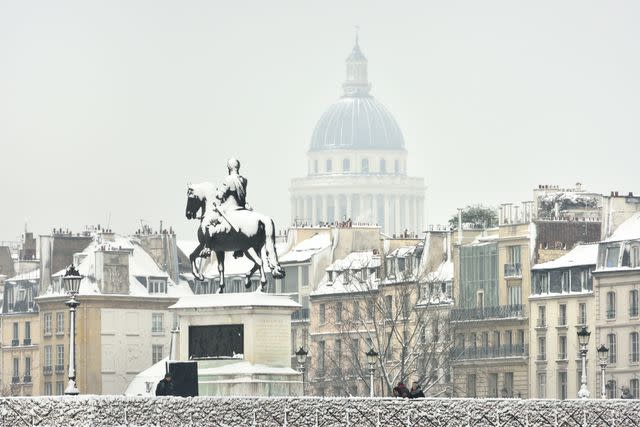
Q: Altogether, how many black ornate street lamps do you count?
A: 5